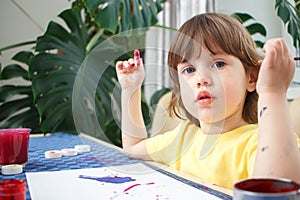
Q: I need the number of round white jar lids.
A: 4